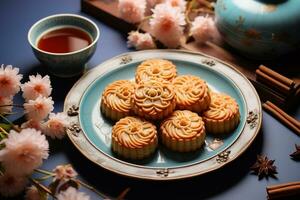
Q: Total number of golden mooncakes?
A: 7